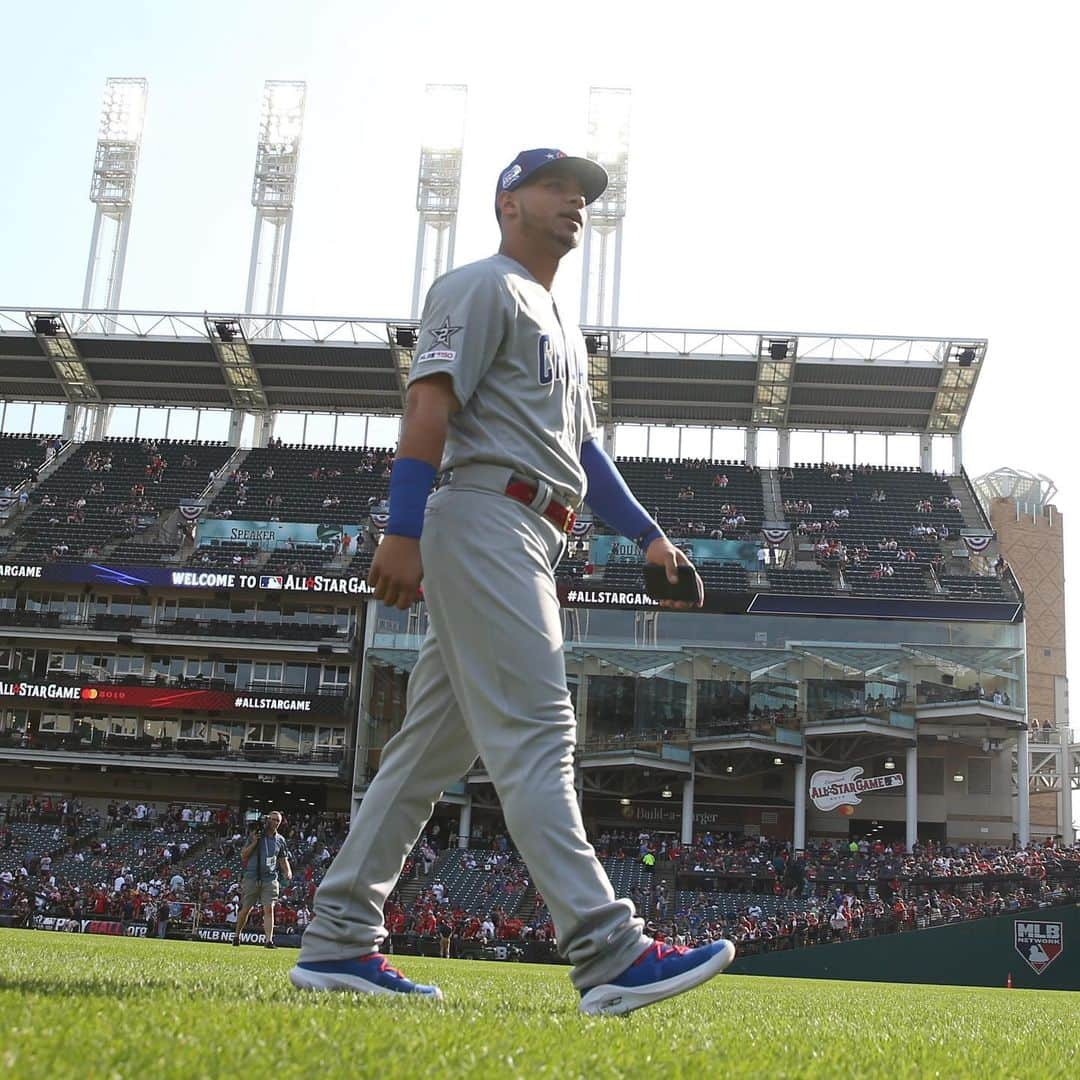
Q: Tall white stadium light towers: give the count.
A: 4